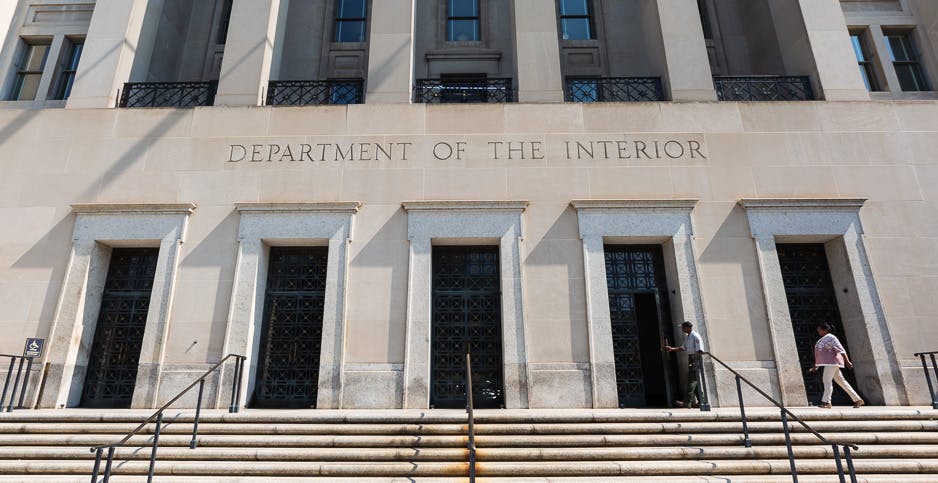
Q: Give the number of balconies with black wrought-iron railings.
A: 5